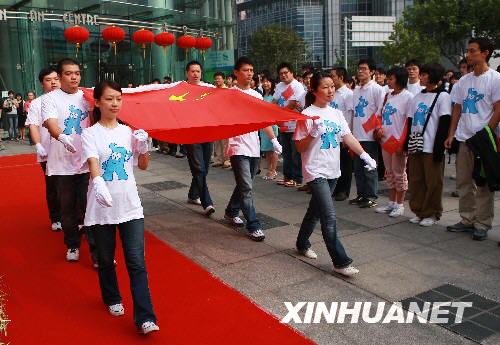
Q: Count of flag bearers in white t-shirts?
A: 6